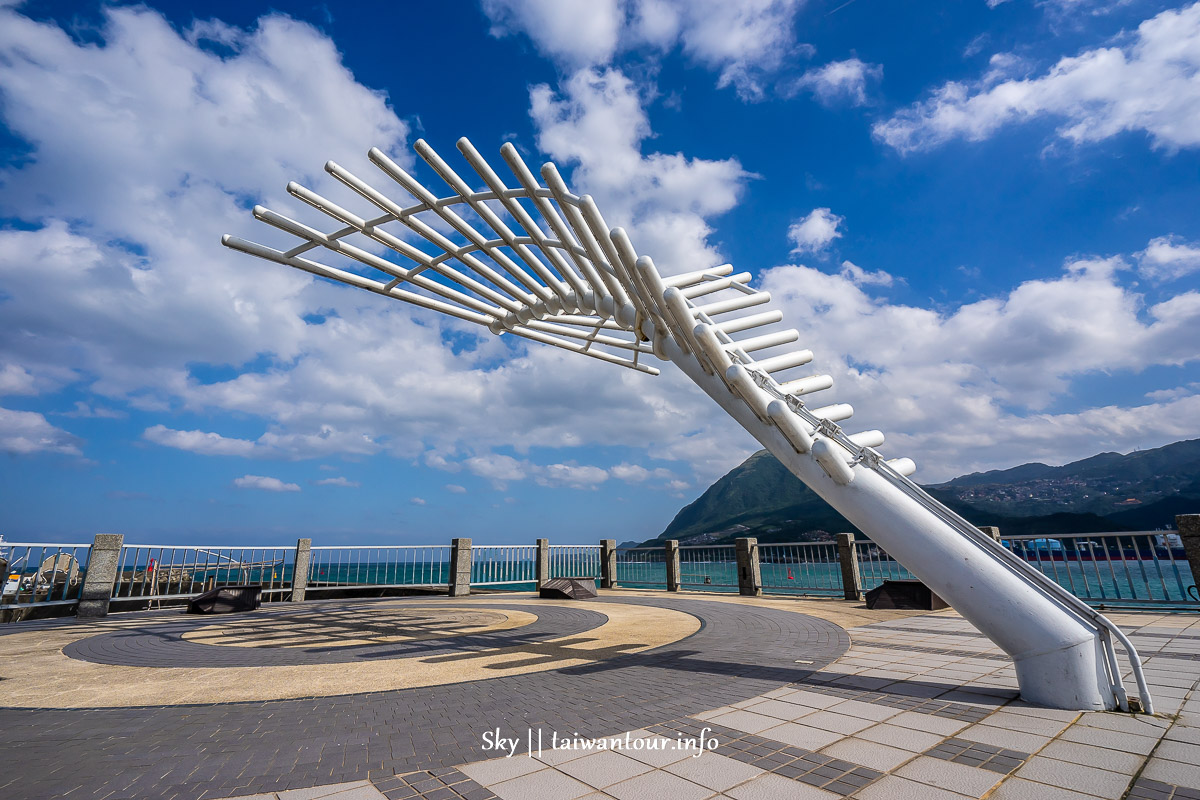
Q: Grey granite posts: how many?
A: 10